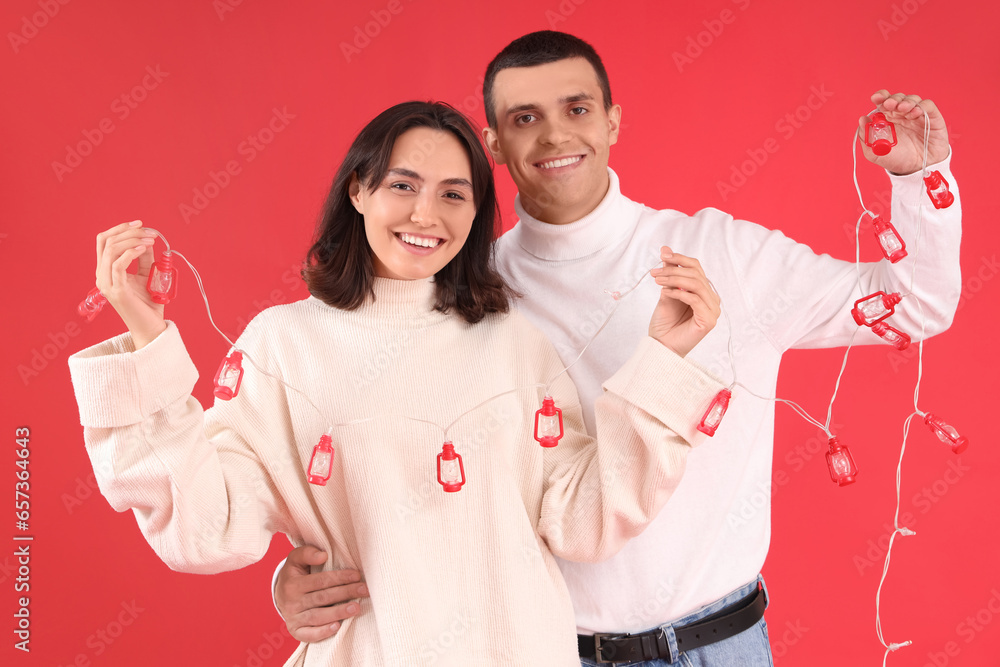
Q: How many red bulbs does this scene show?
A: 14